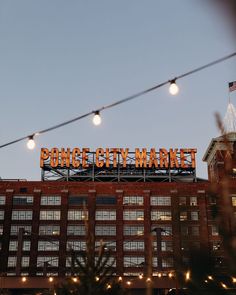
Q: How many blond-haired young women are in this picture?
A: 0